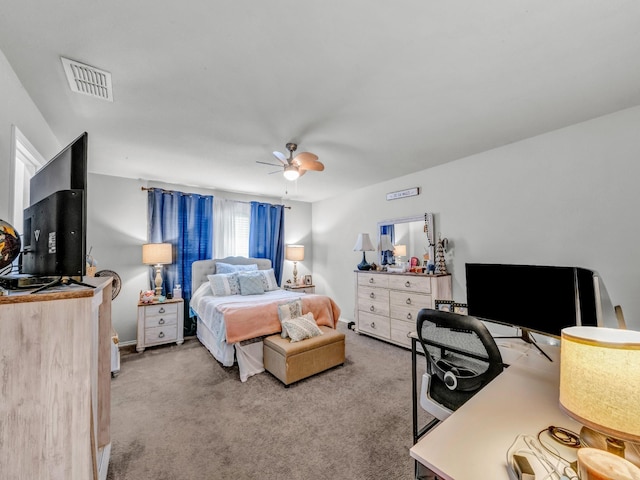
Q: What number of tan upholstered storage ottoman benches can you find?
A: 1